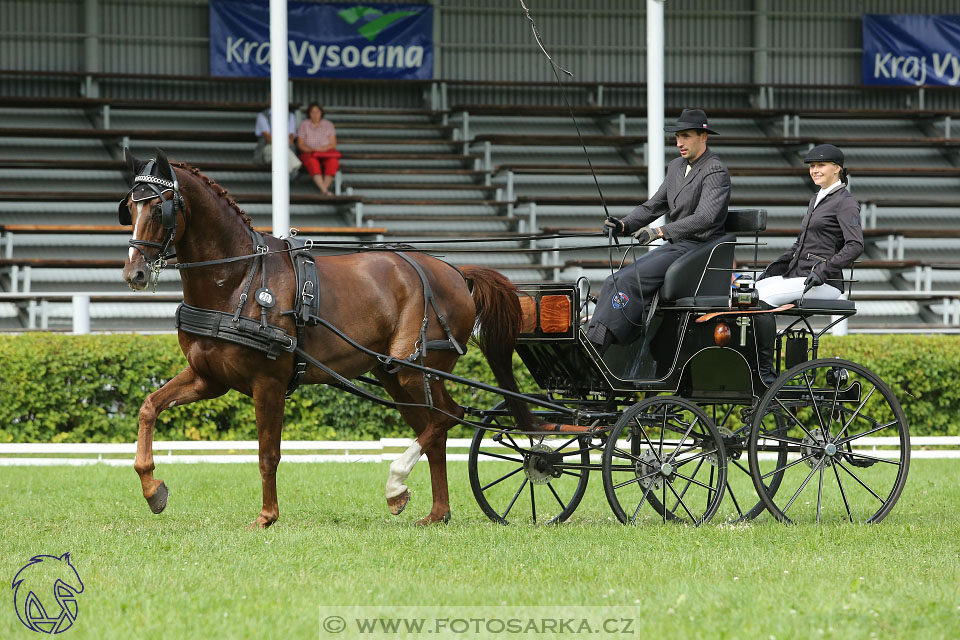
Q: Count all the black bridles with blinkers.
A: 1